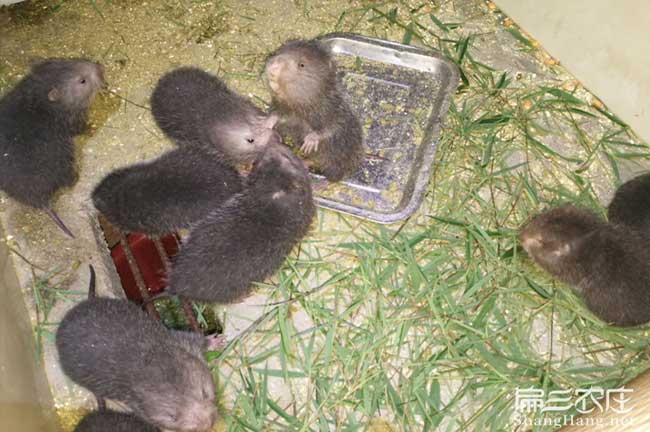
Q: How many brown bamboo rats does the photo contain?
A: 9